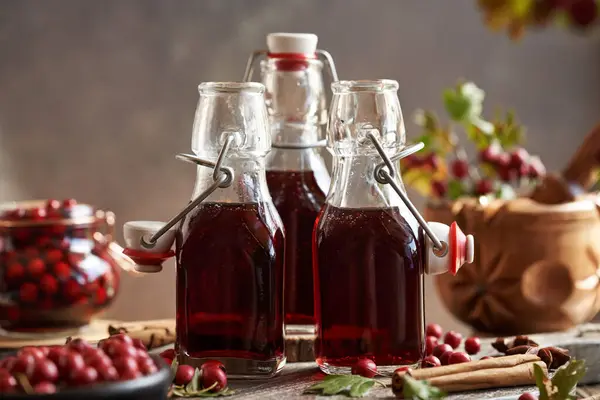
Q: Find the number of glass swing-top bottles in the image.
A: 3